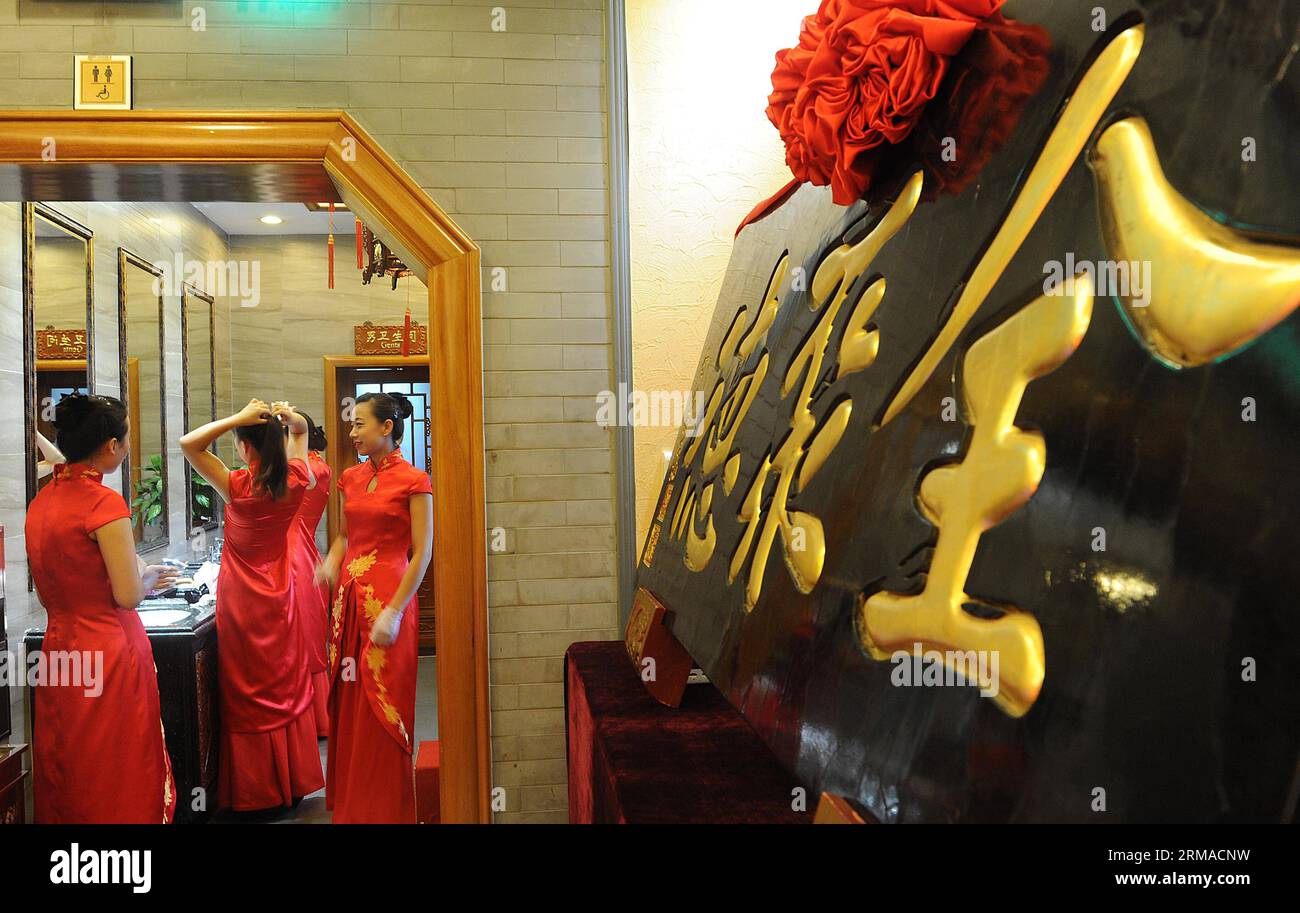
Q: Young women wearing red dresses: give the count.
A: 4